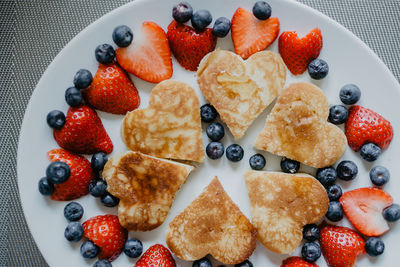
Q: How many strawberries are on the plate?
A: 13